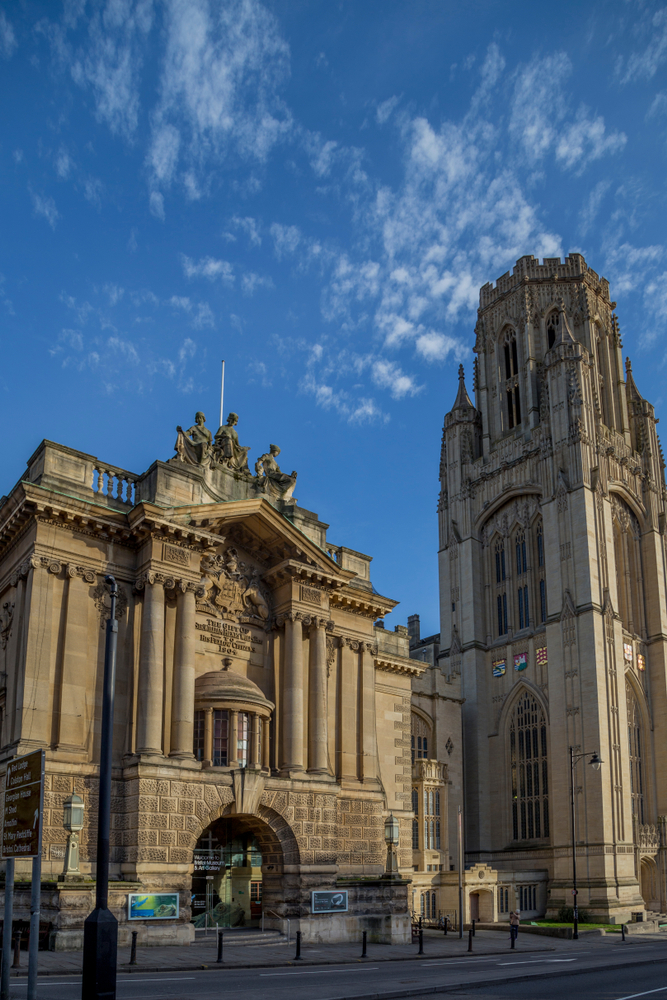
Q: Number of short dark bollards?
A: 12